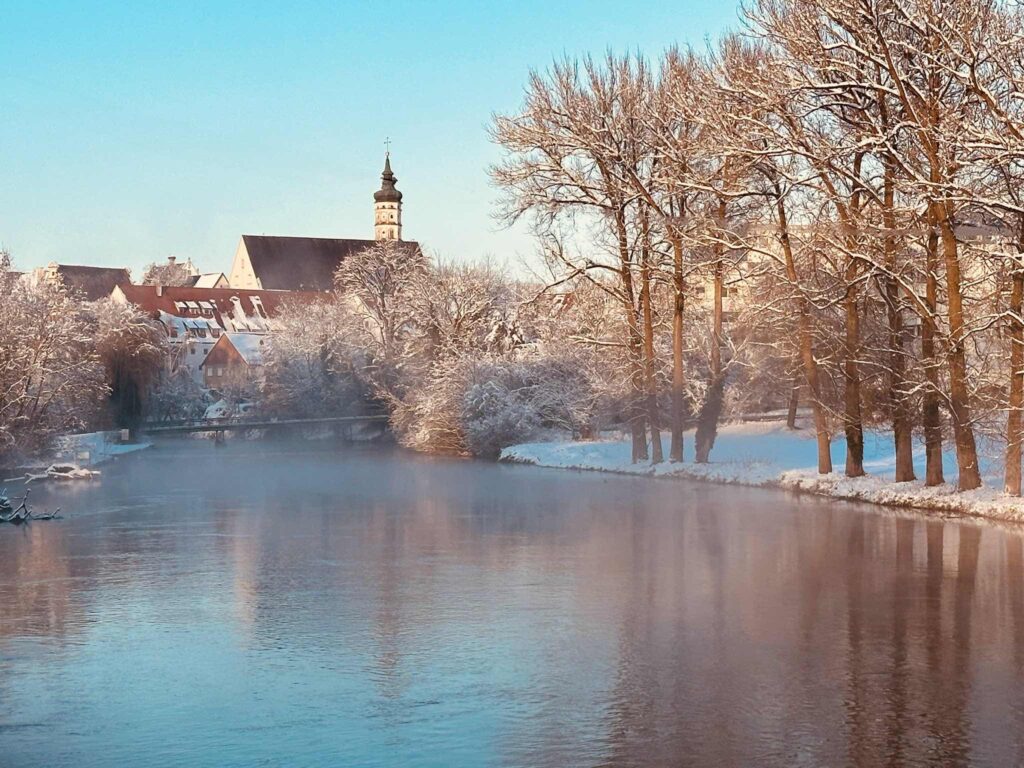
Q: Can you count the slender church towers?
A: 1